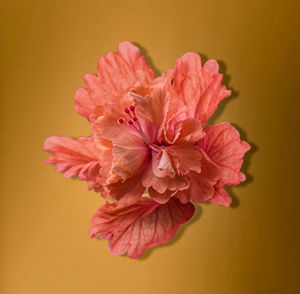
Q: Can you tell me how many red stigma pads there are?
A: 5